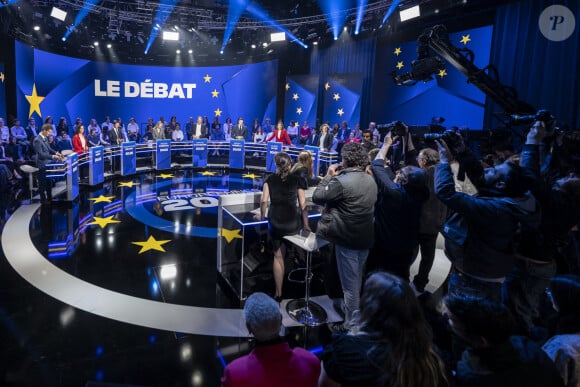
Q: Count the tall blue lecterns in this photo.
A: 8